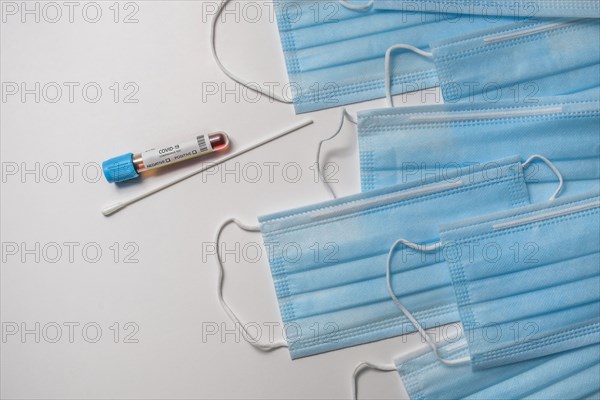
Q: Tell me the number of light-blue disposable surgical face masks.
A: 7